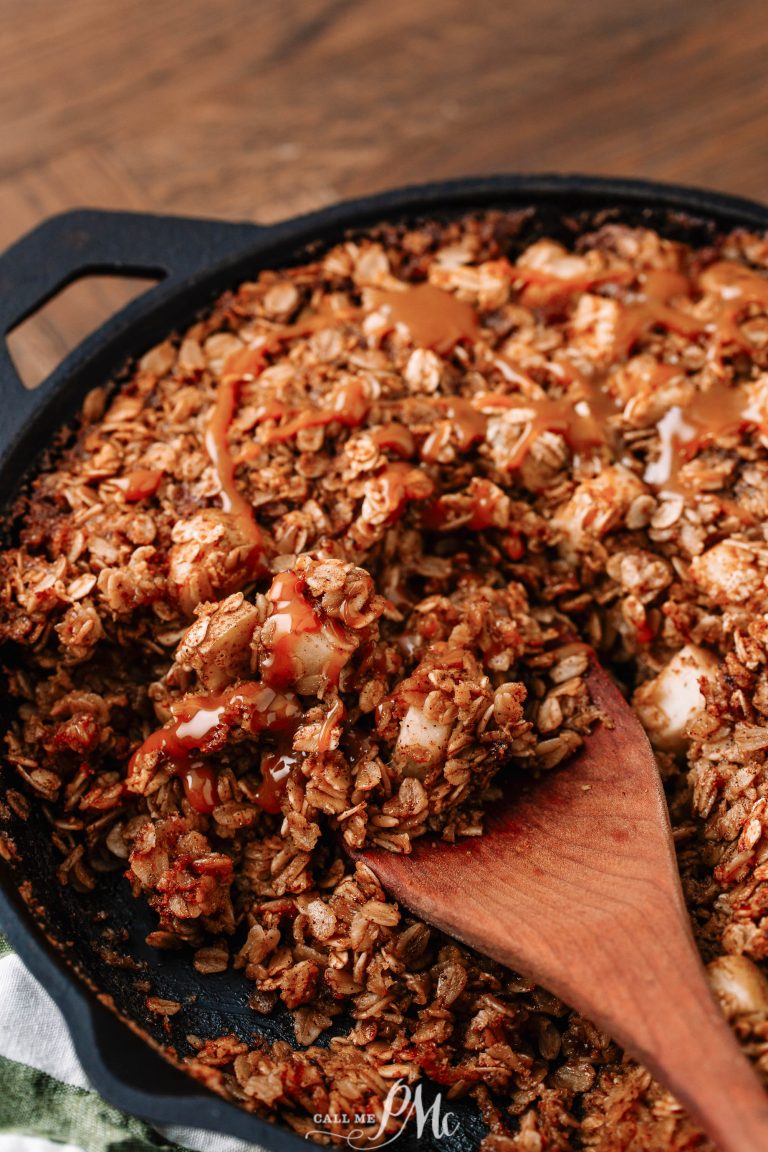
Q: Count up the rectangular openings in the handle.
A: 1